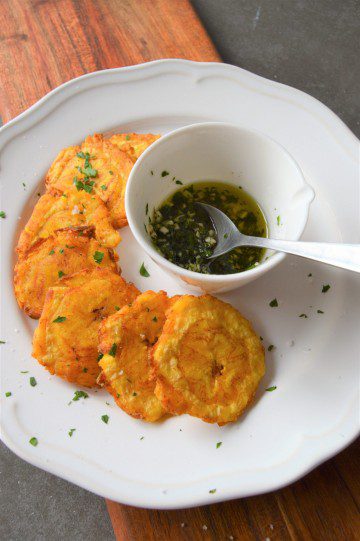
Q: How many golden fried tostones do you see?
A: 7